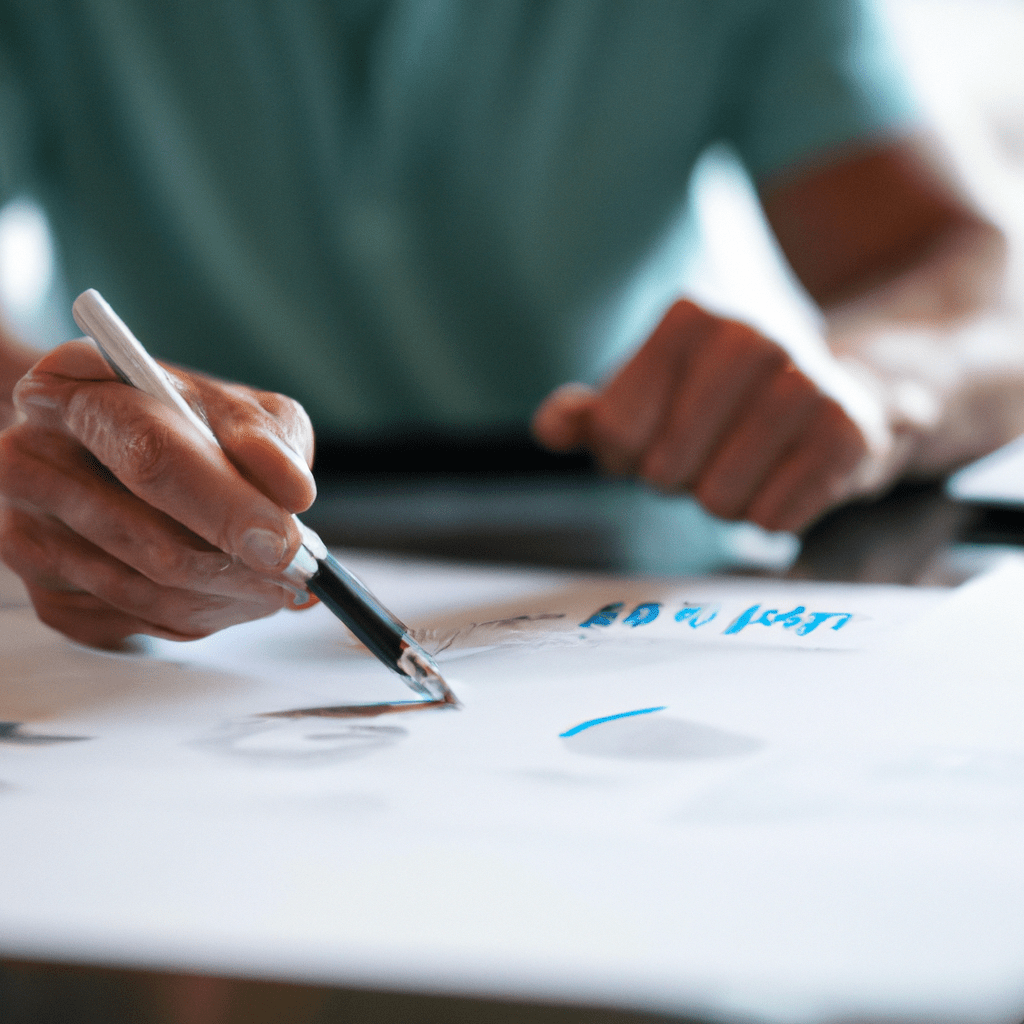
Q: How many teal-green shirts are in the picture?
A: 1